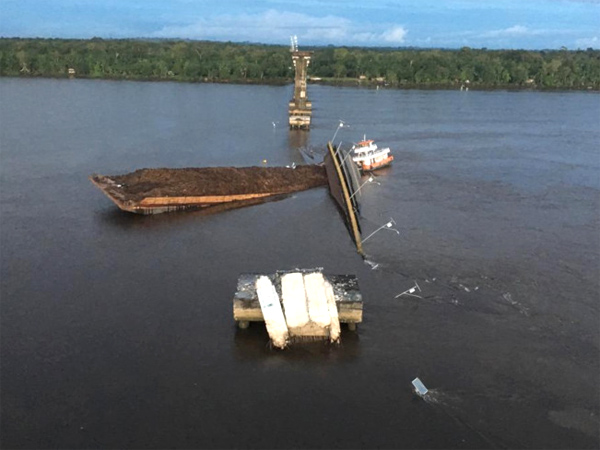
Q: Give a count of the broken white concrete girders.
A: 4